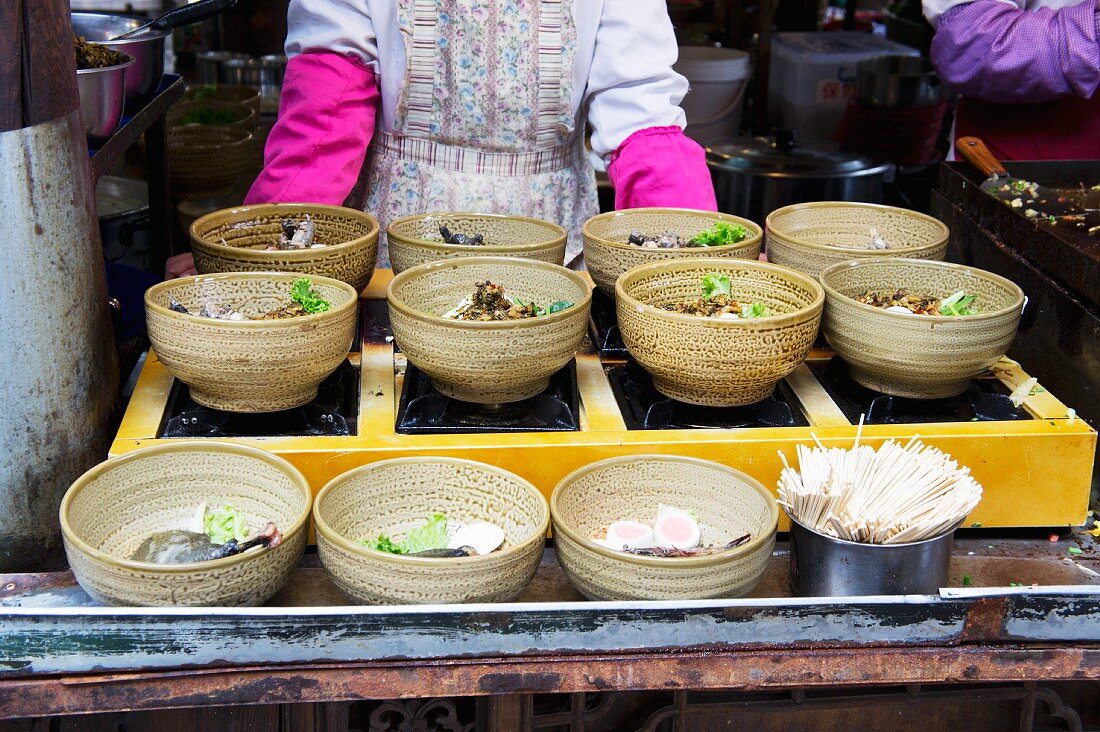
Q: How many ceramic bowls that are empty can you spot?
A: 0